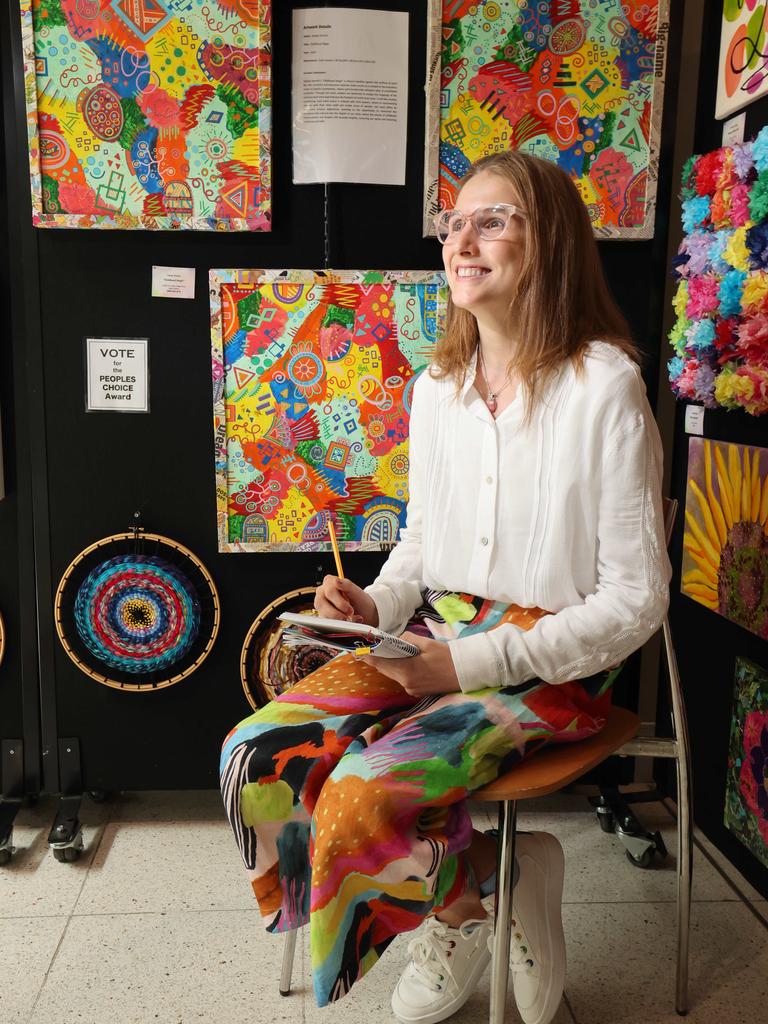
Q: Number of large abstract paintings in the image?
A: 3